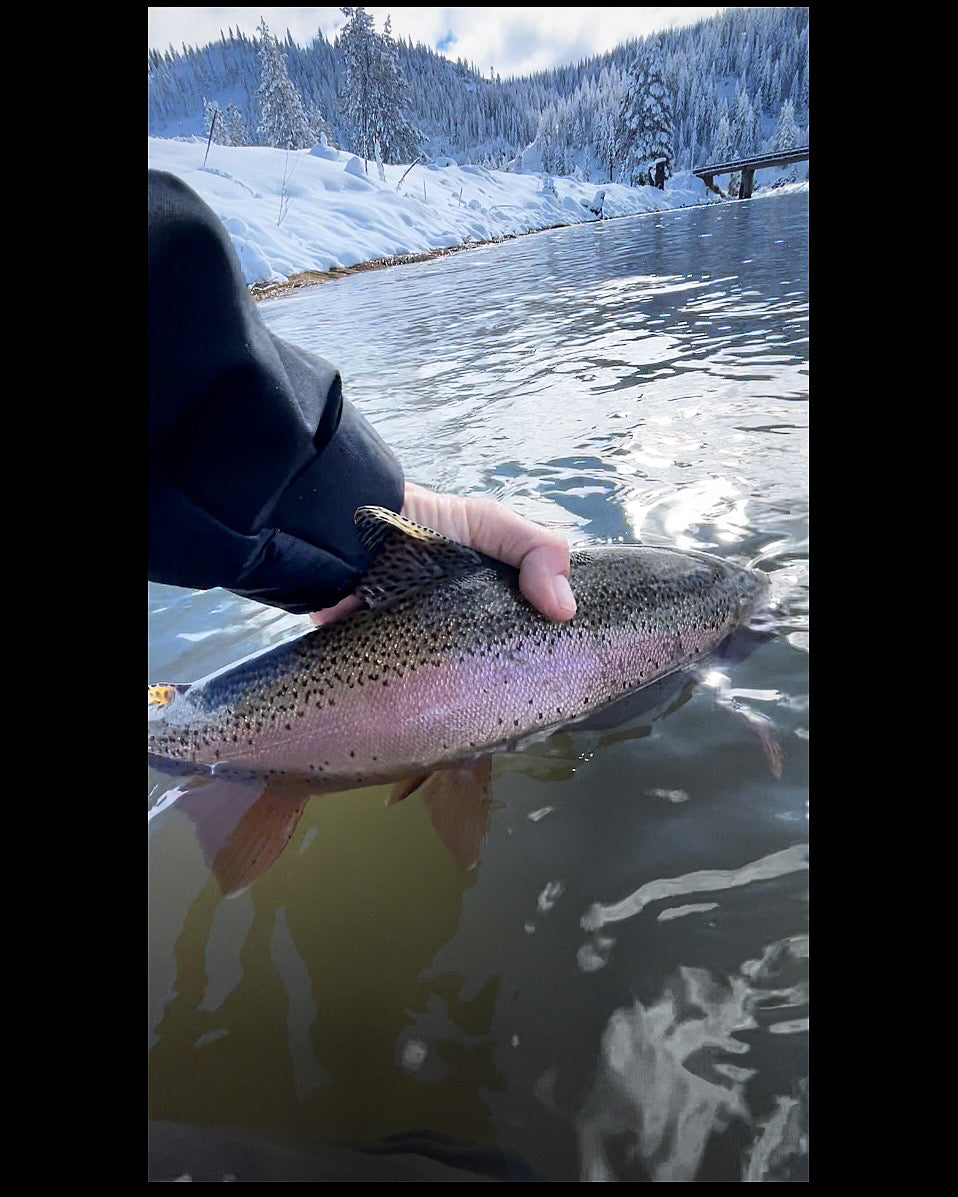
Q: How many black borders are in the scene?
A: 2